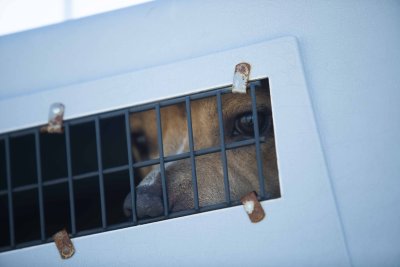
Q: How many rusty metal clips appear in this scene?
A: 4